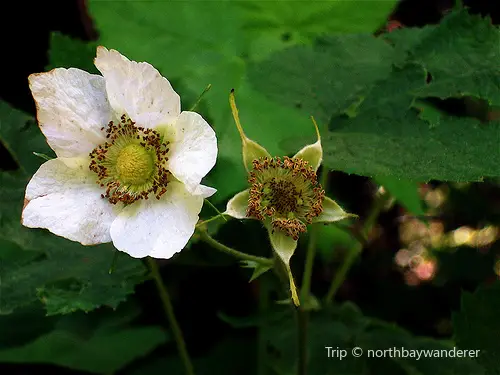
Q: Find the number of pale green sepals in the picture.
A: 5